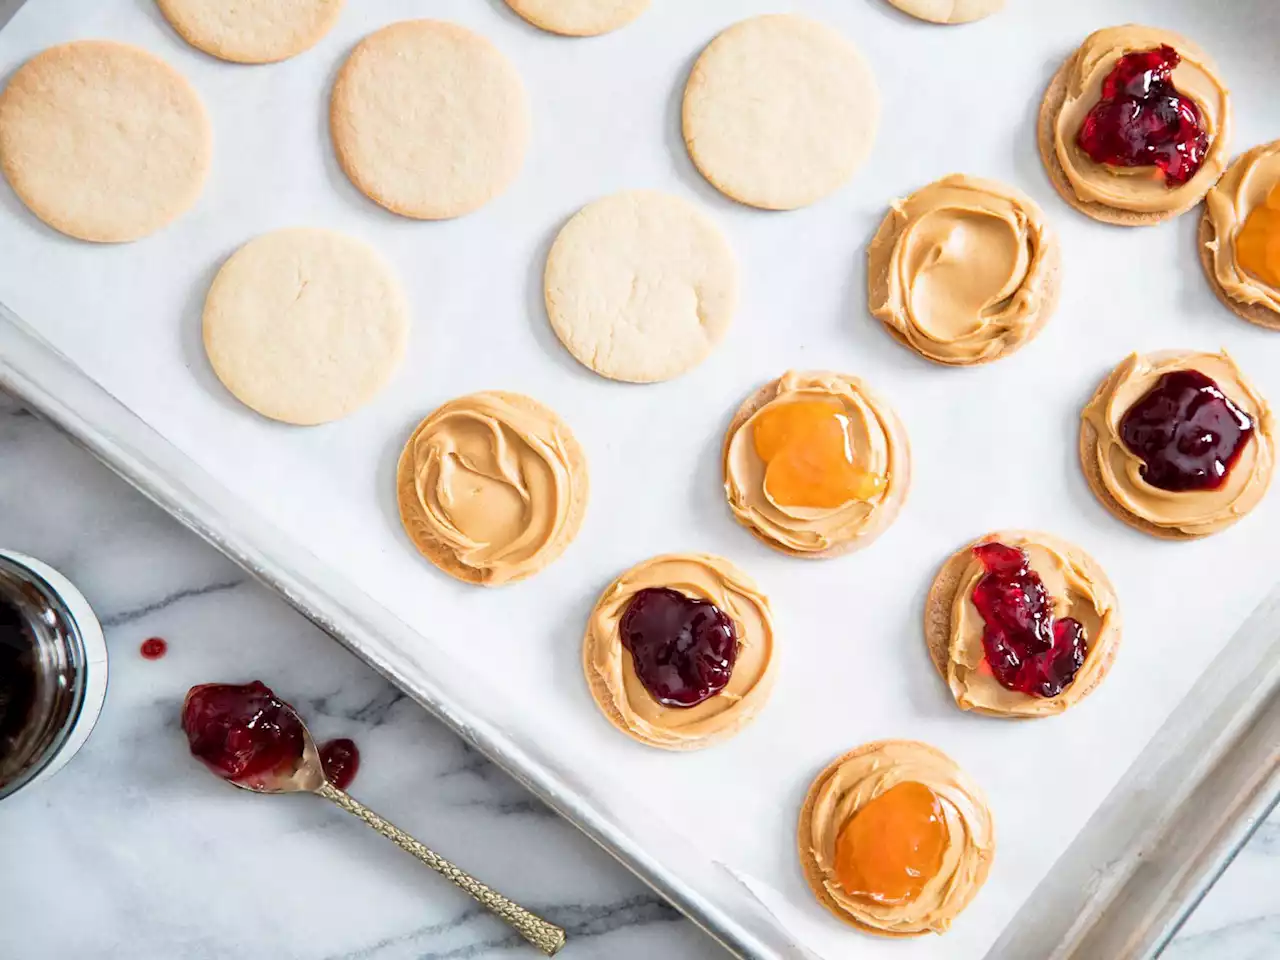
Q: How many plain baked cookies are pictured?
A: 8